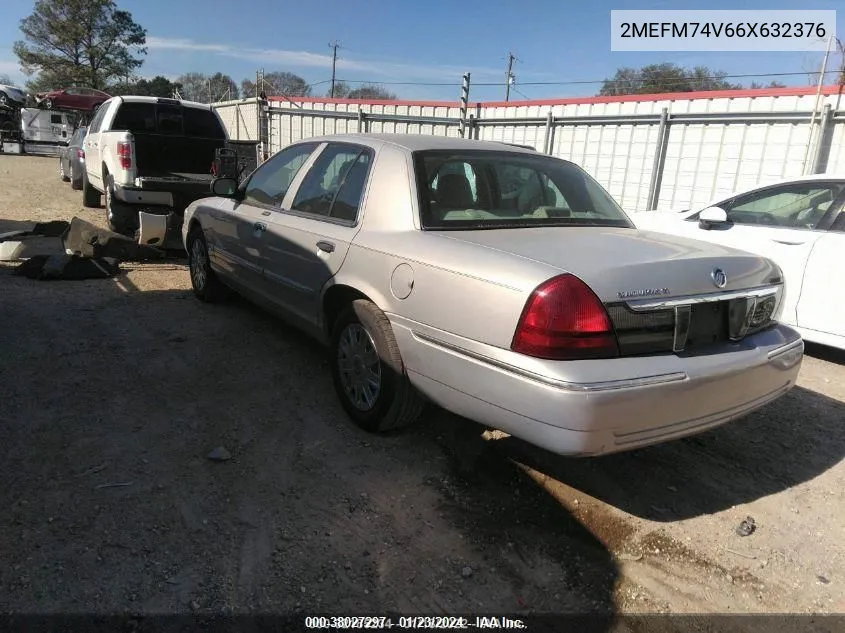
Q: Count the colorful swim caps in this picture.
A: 0